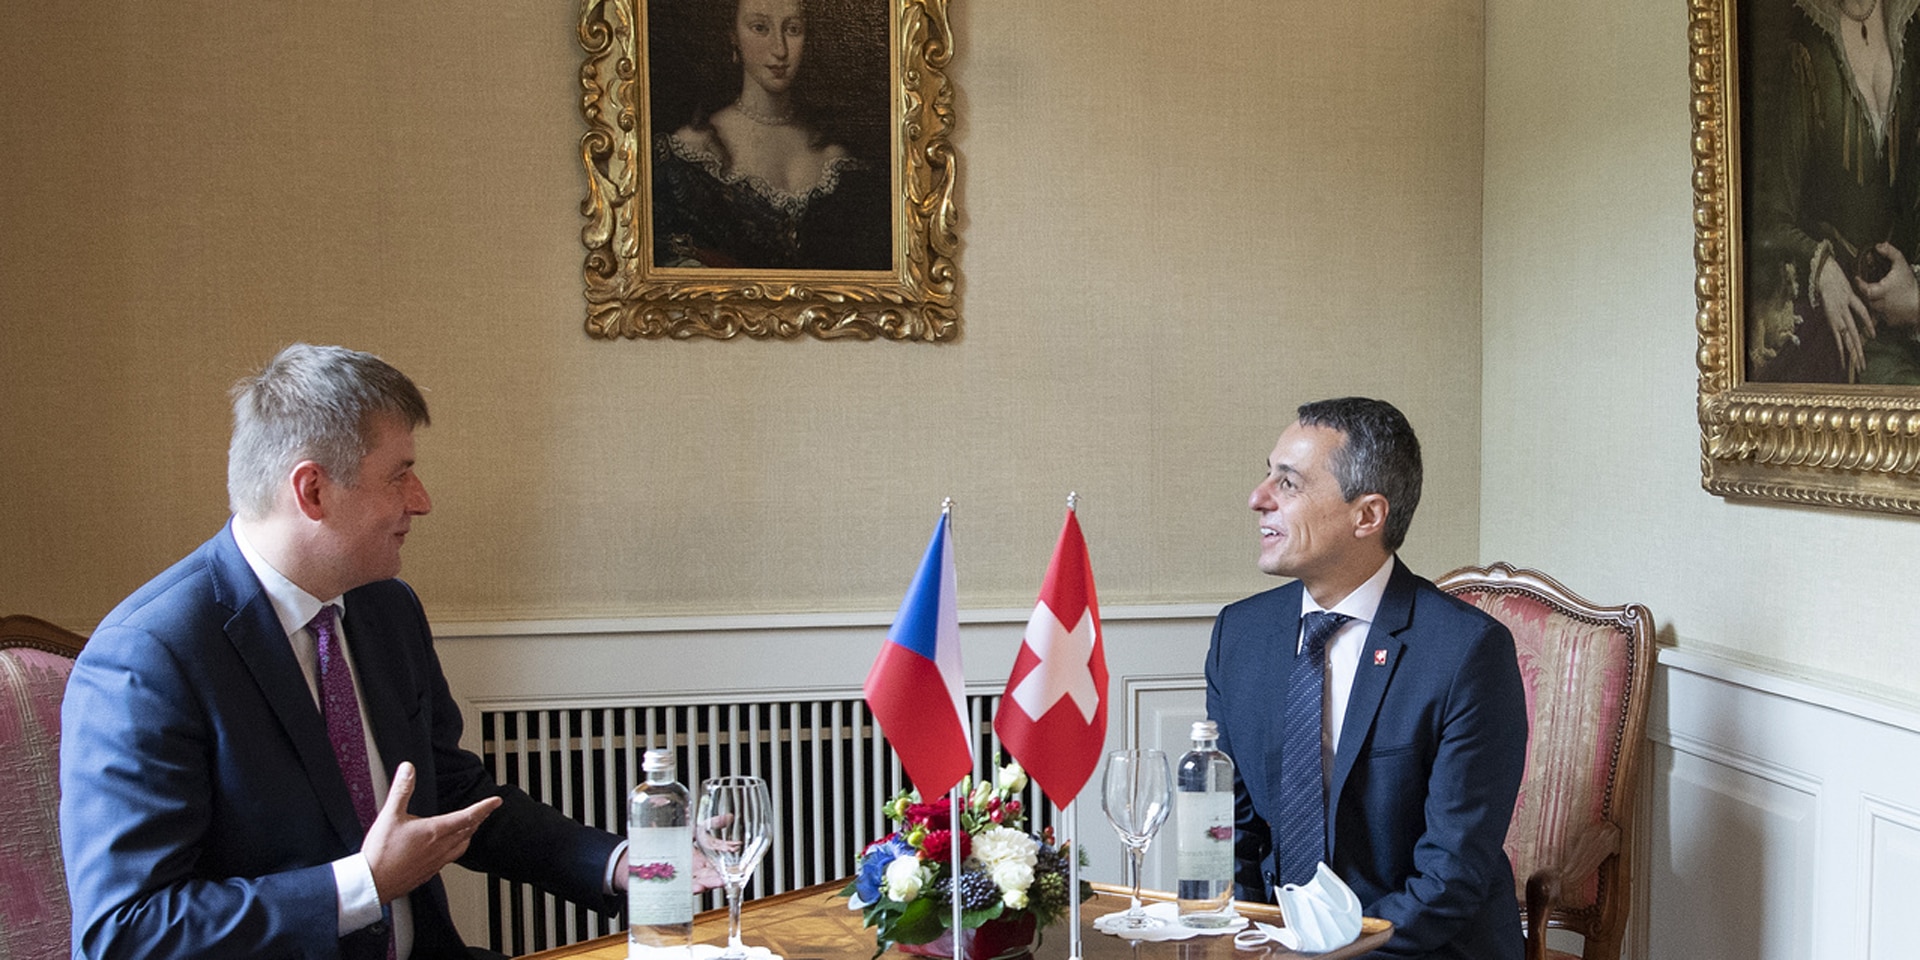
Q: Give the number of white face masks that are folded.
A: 1